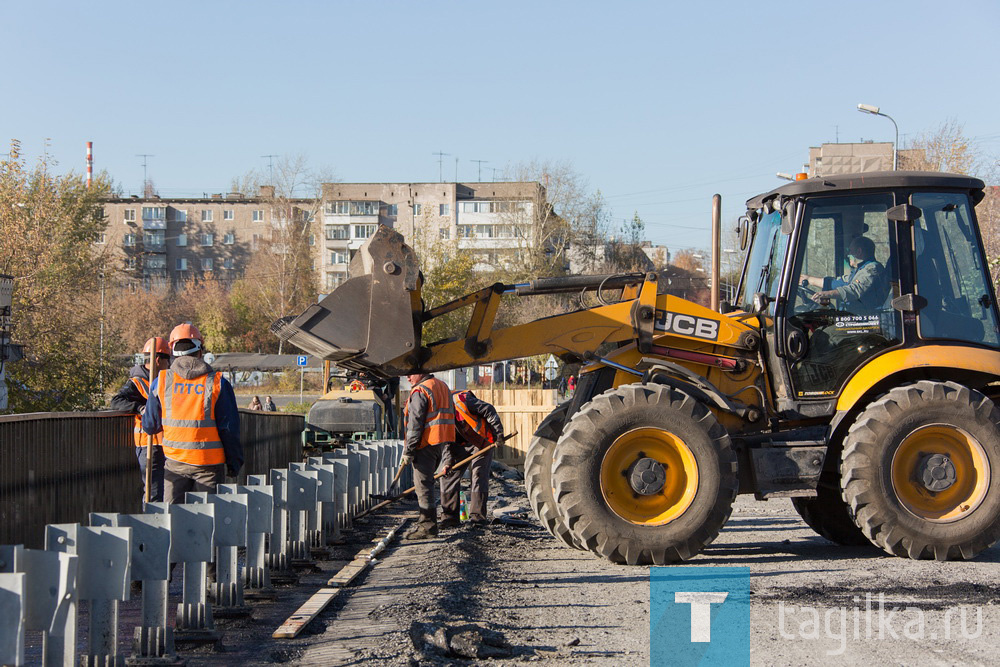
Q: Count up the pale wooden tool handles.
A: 3